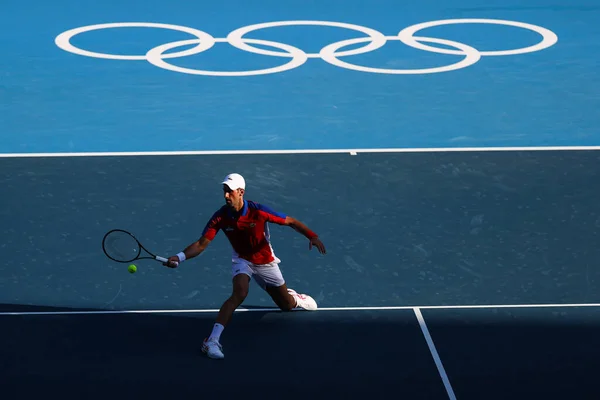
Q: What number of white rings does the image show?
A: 5